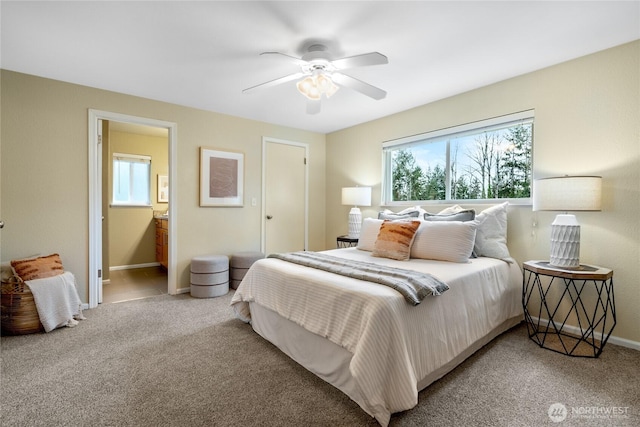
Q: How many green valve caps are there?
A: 0